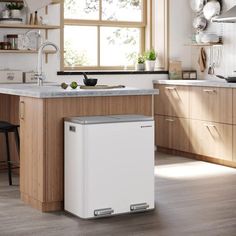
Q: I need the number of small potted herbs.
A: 2